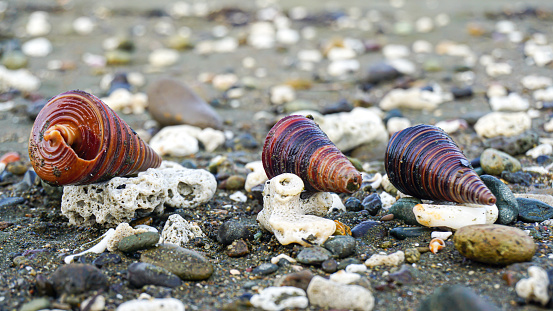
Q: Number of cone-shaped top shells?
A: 3